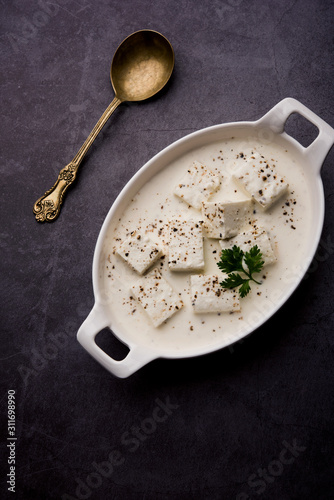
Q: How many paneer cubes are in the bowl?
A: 8